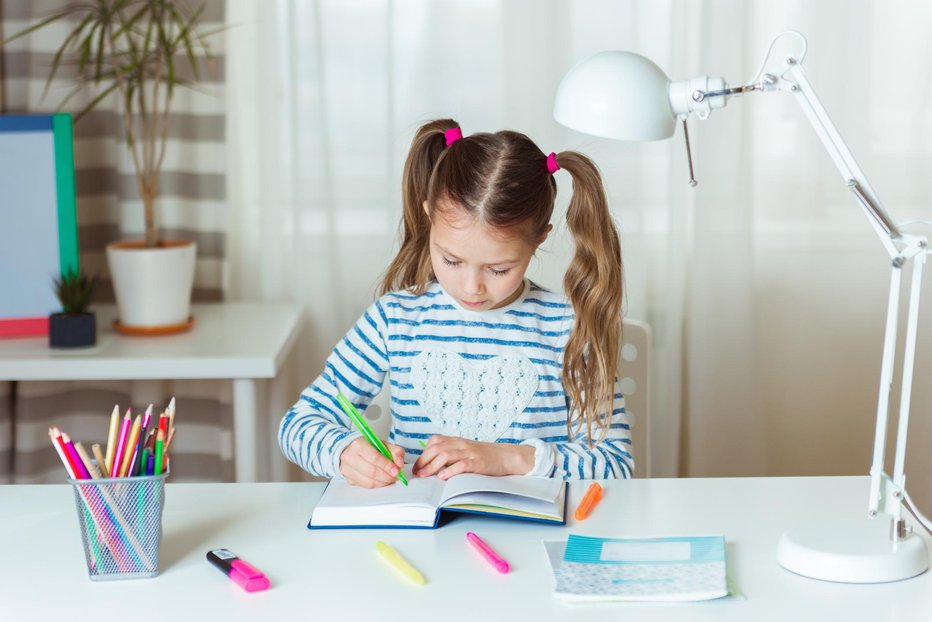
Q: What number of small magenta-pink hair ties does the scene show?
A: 2